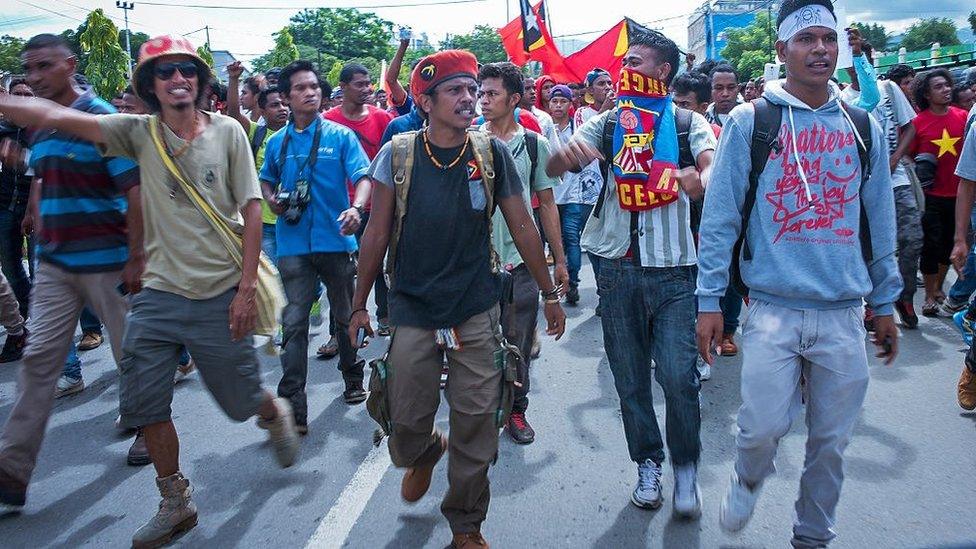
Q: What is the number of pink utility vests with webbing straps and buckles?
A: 0